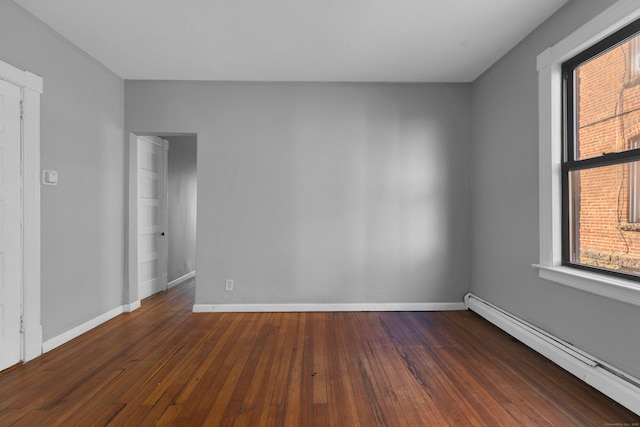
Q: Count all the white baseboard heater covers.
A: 1